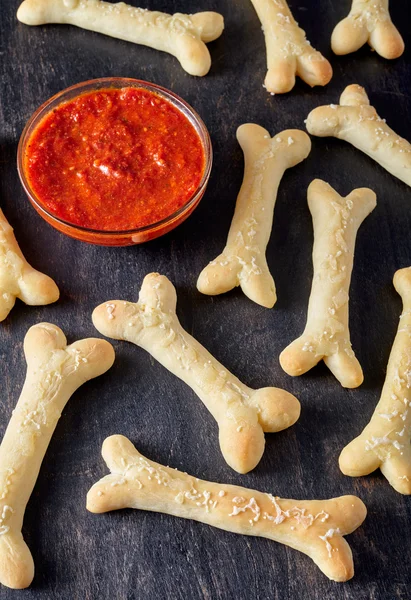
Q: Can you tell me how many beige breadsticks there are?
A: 11